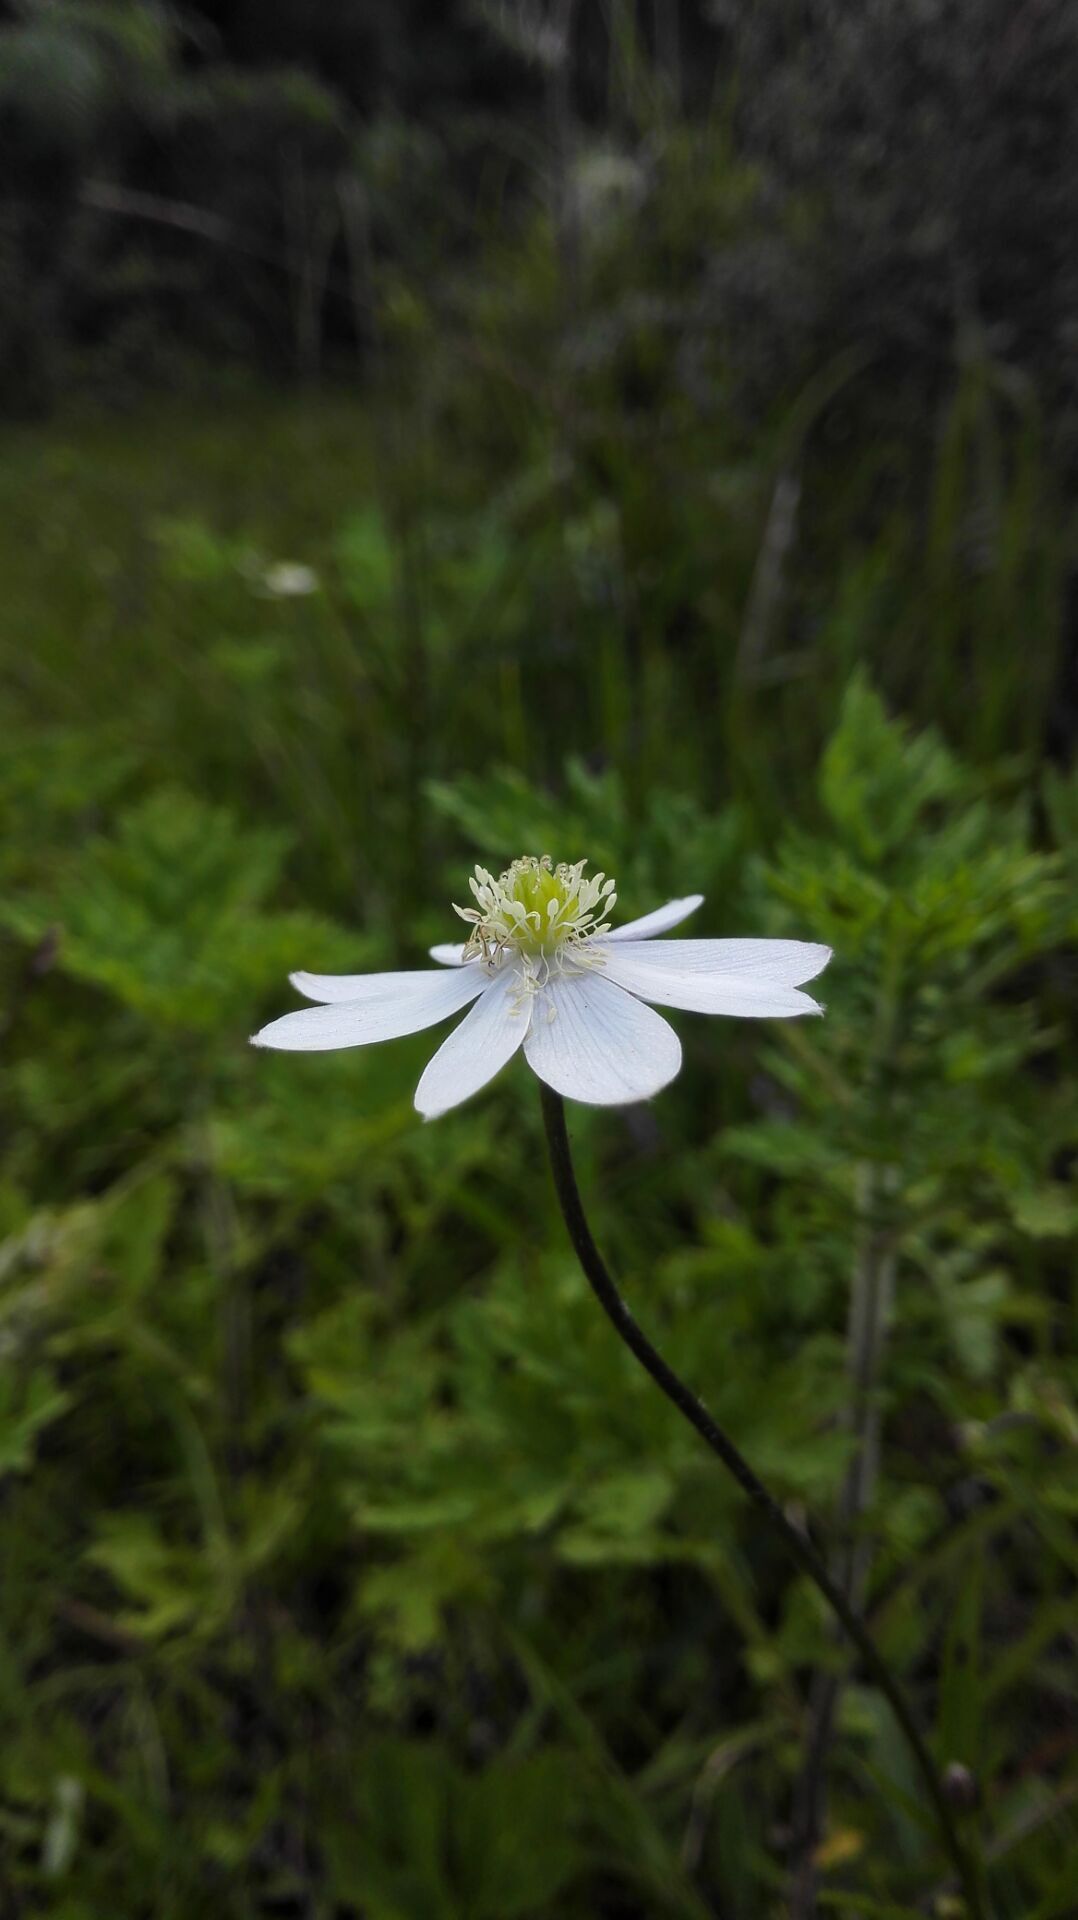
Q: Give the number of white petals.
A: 8